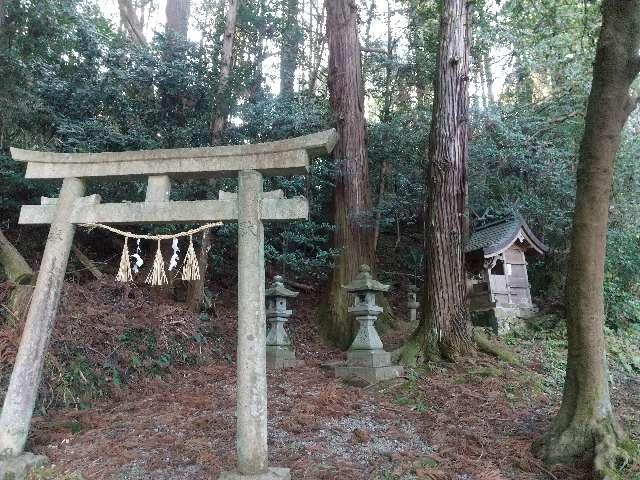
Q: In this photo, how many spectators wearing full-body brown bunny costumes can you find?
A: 0